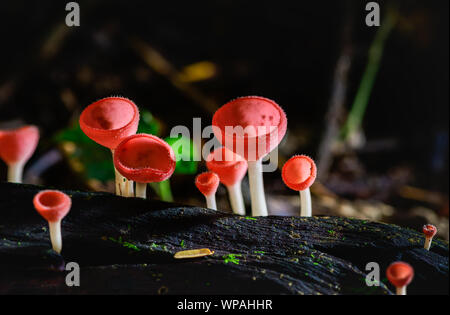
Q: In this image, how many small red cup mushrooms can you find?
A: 10